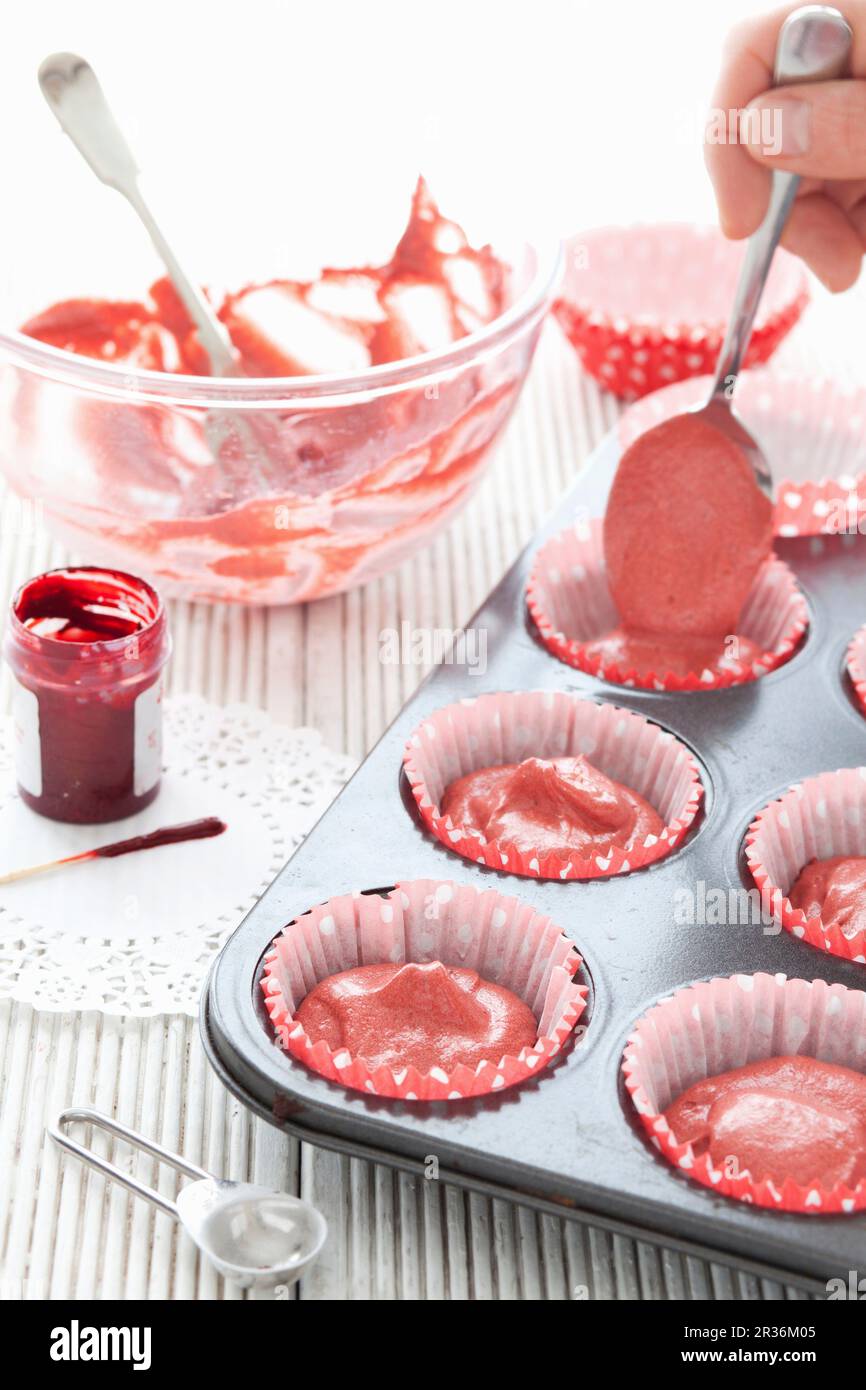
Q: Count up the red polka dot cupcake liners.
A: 8